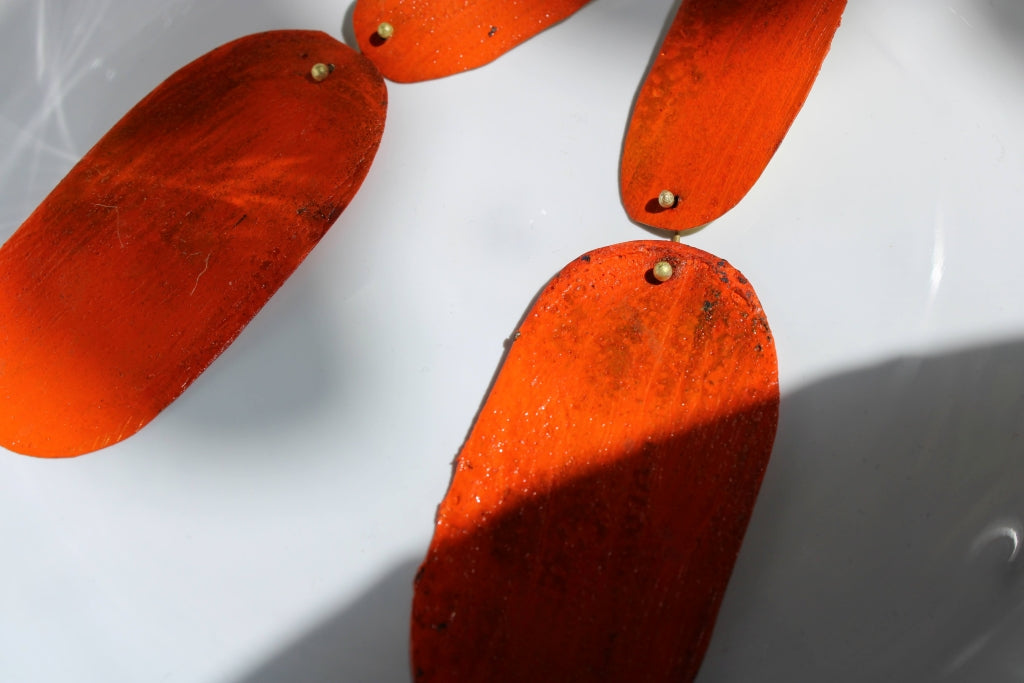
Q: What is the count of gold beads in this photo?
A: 4